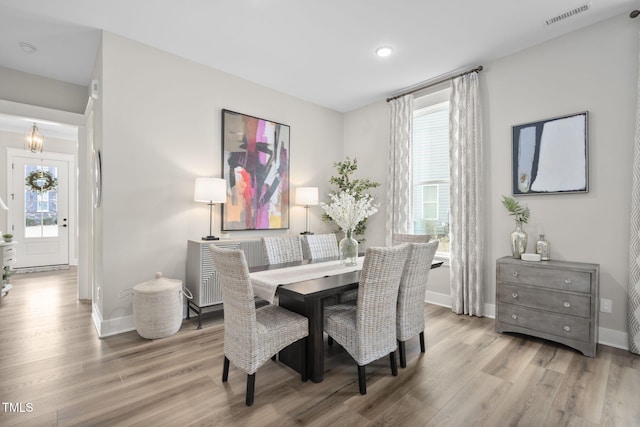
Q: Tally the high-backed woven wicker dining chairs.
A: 6